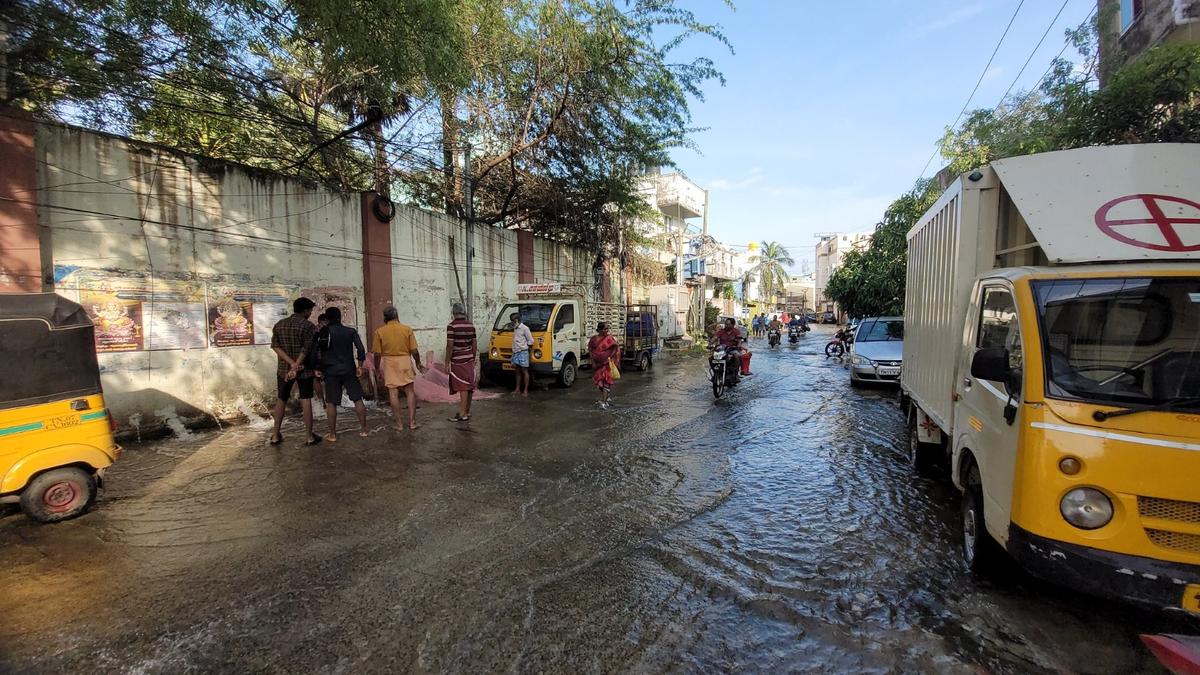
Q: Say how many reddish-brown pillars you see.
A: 5